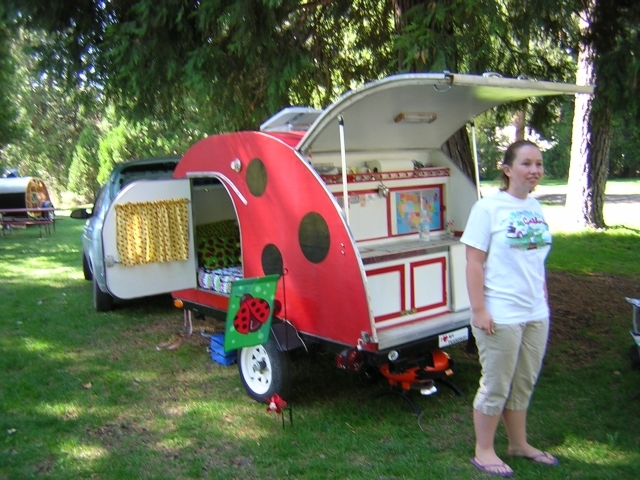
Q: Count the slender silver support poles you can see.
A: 2